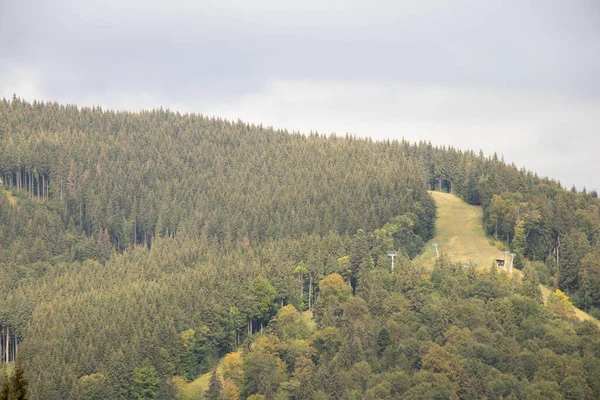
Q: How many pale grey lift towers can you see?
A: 4